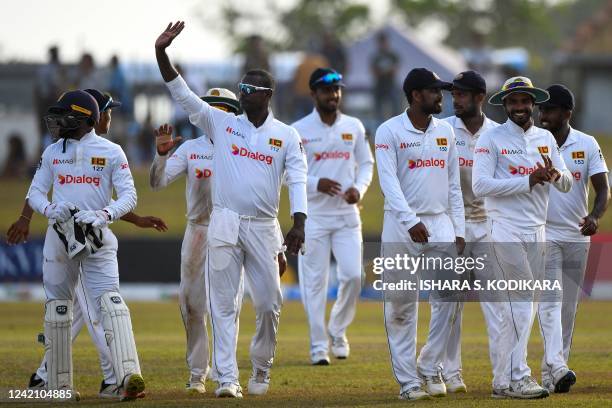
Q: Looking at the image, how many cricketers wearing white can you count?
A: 9